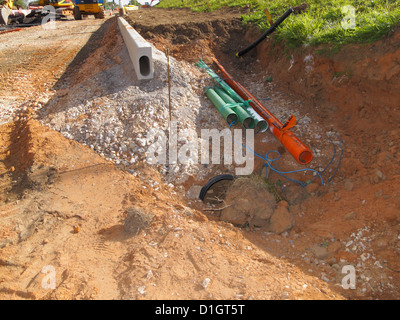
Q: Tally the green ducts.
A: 3